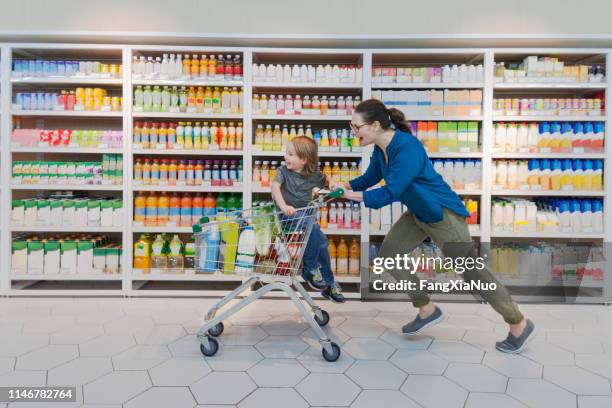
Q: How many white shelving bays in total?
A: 5